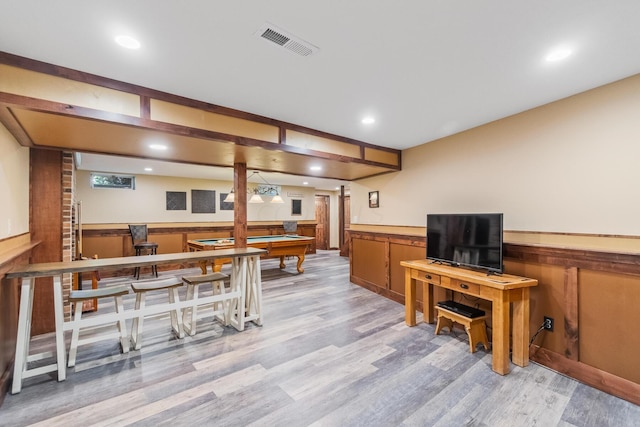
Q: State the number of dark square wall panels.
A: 3